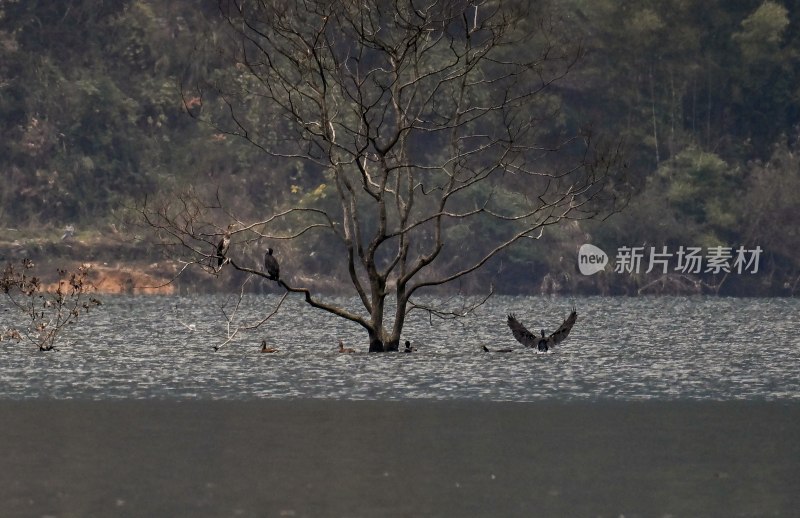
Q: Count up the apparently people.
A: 0